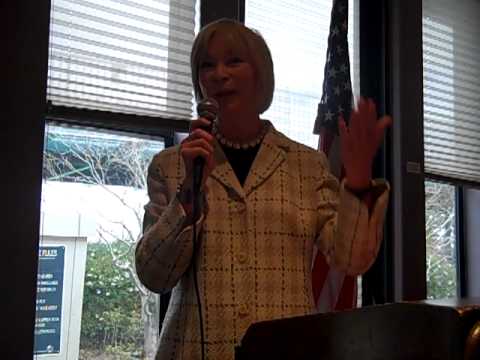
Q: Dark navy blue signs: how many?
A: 1